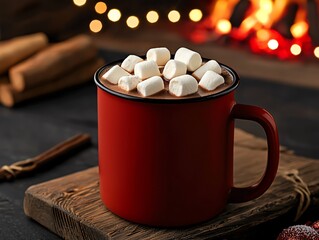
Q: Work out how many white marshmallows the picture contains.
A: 11